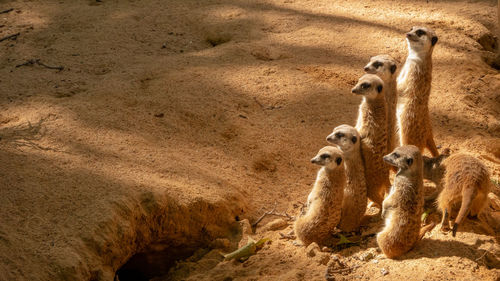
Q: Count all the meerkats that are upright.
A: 6